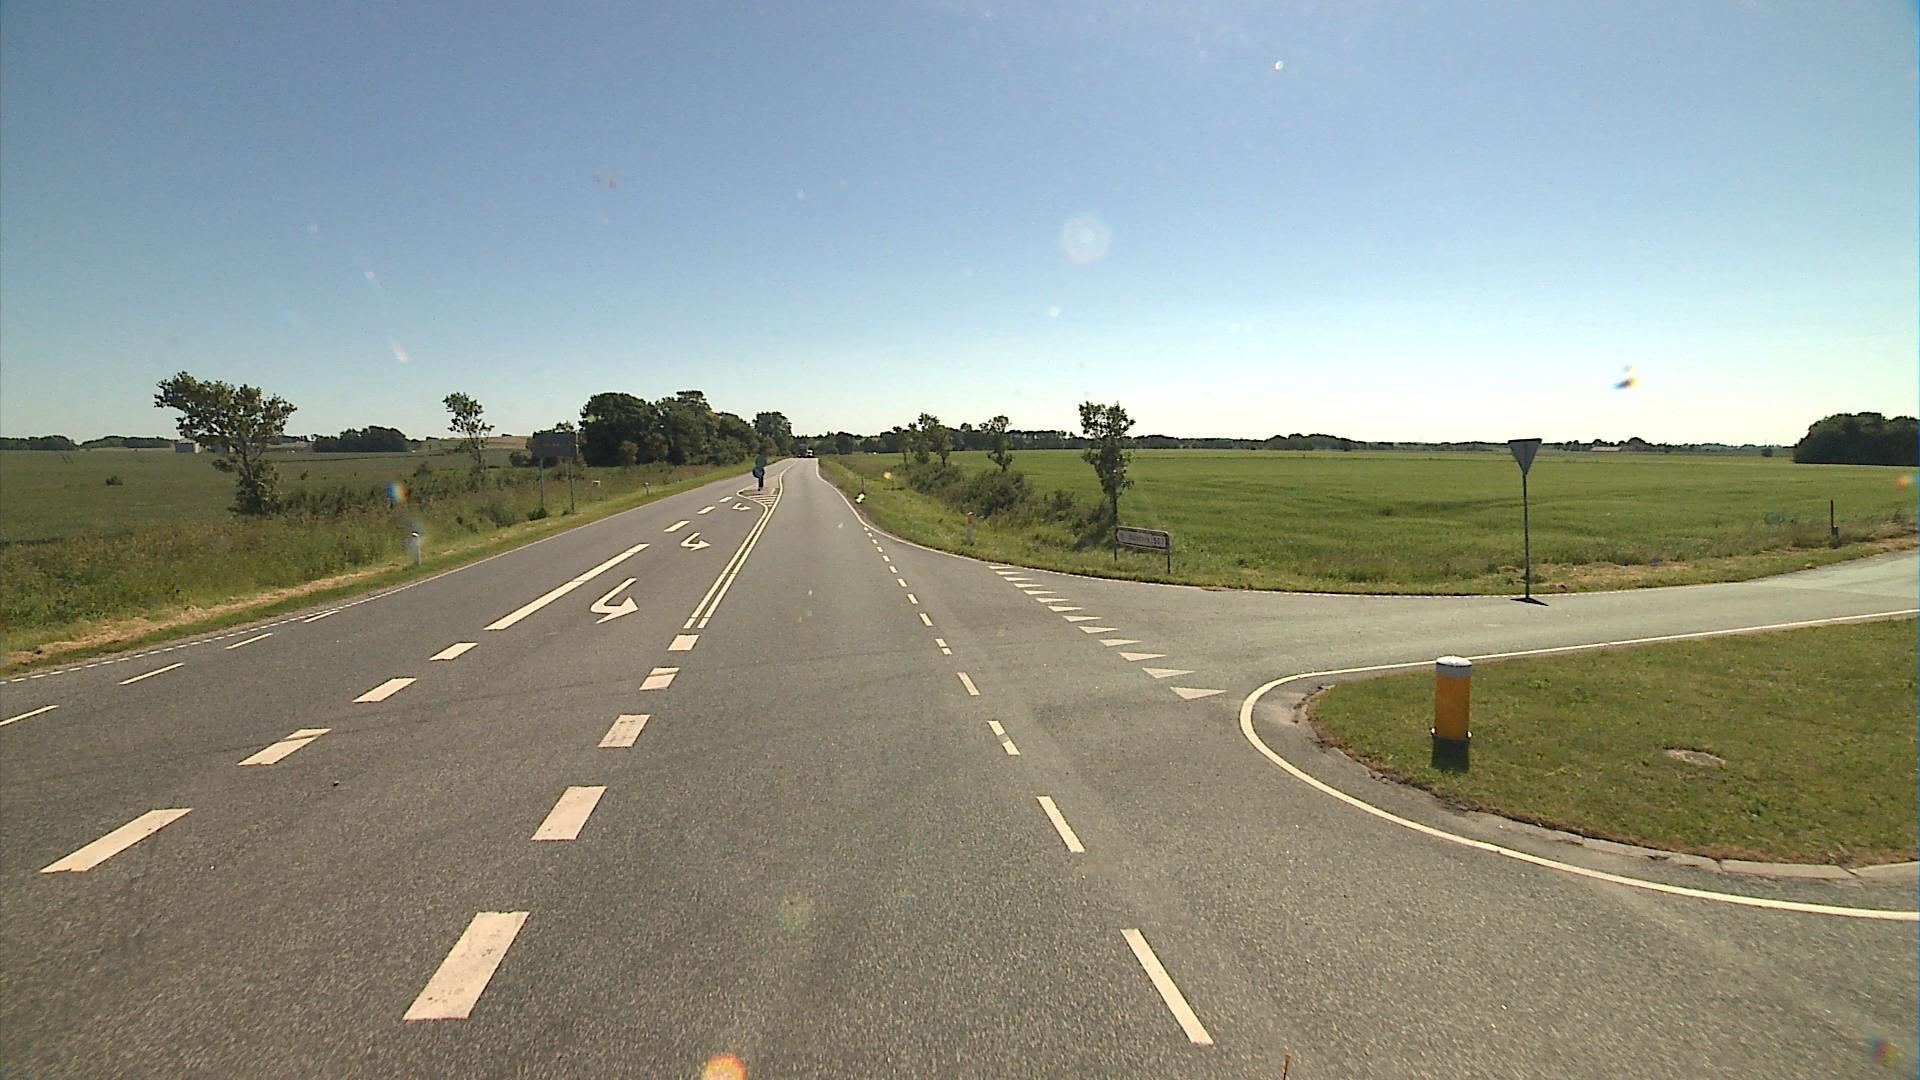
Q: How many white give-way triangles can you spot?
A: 13